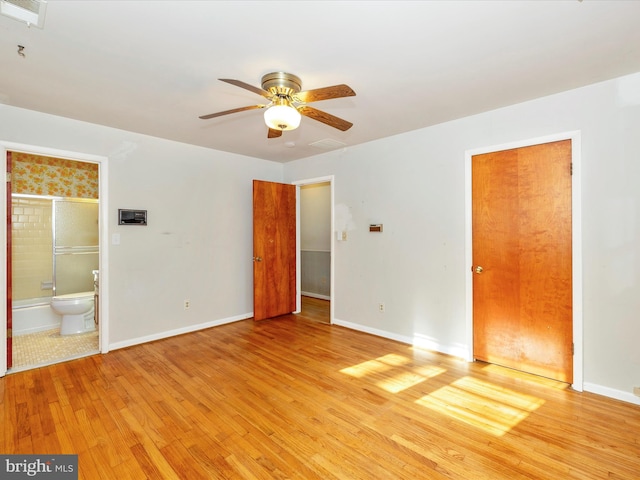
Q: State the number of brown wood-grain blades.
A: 5